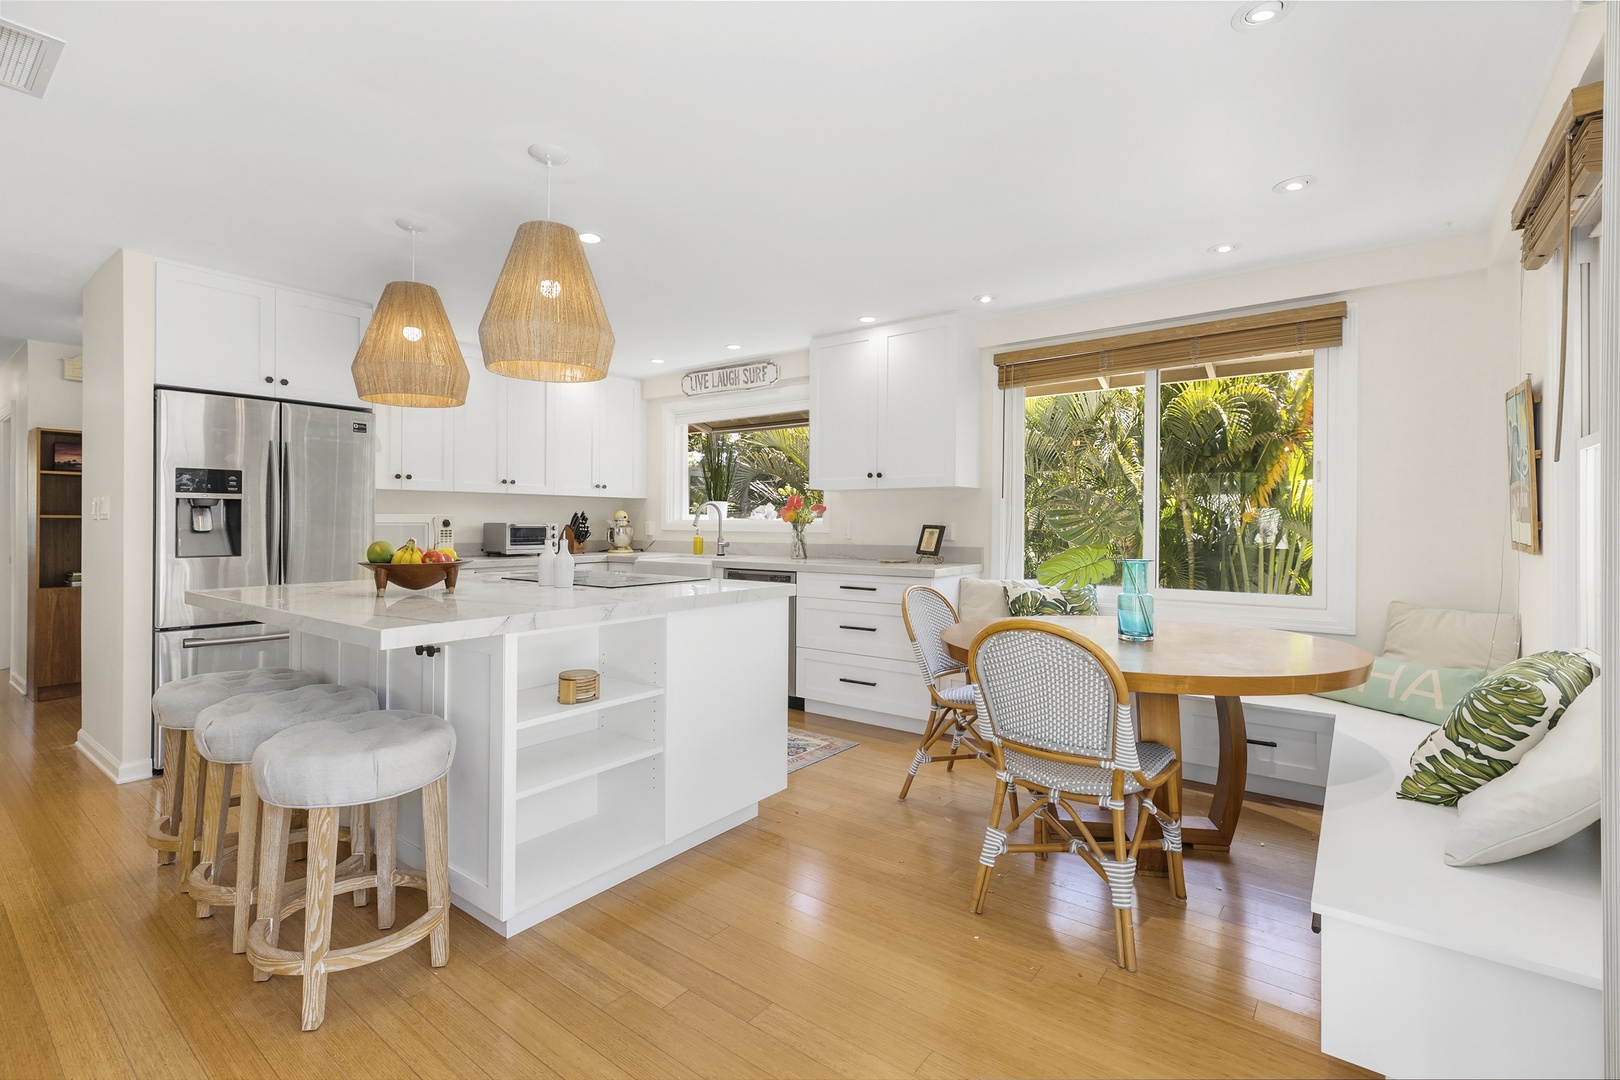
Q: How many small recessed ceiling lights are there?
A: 8